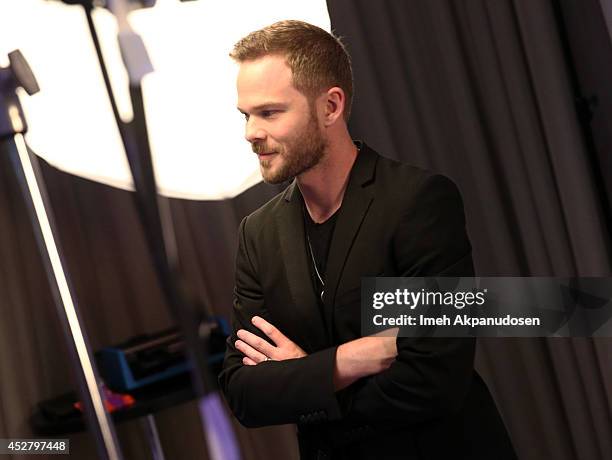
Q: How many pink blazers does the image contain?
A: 0